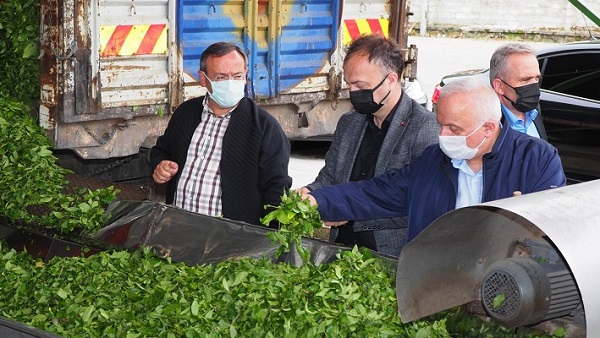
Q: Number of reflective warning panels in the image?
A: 2